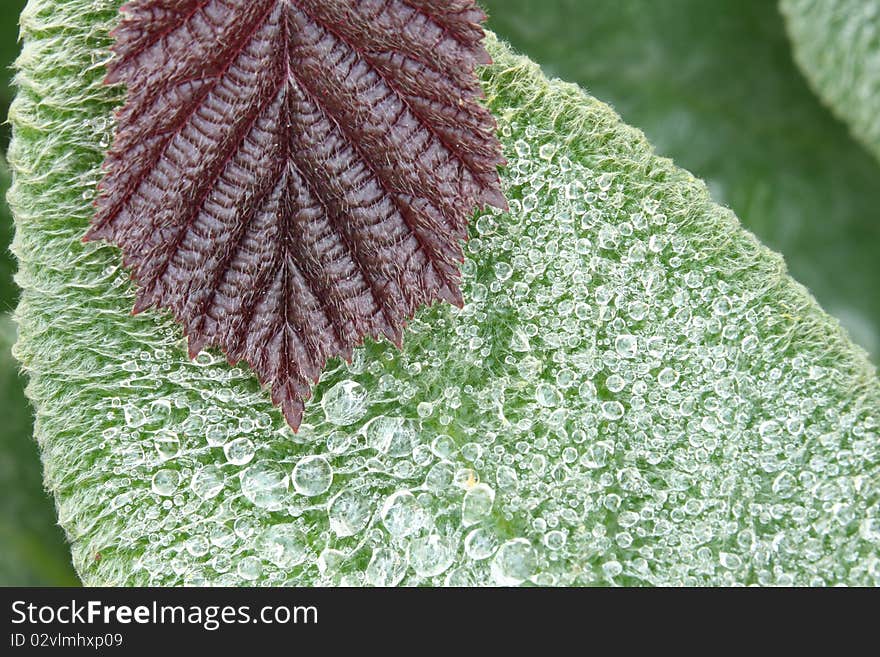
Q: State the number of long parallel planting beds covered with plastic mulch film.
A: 0